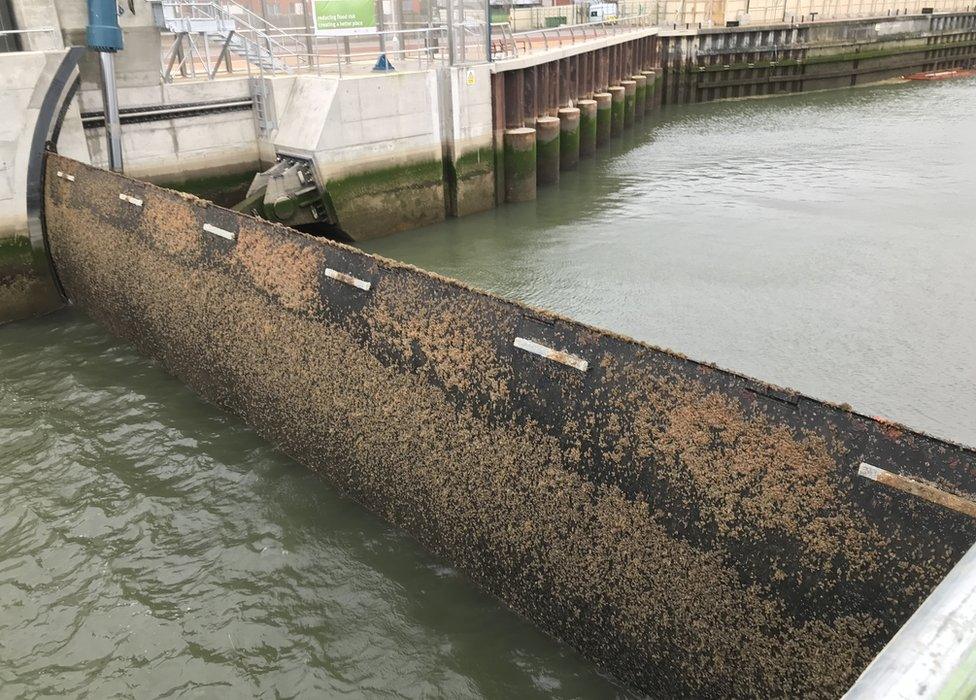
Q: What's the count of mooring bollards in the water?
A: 10